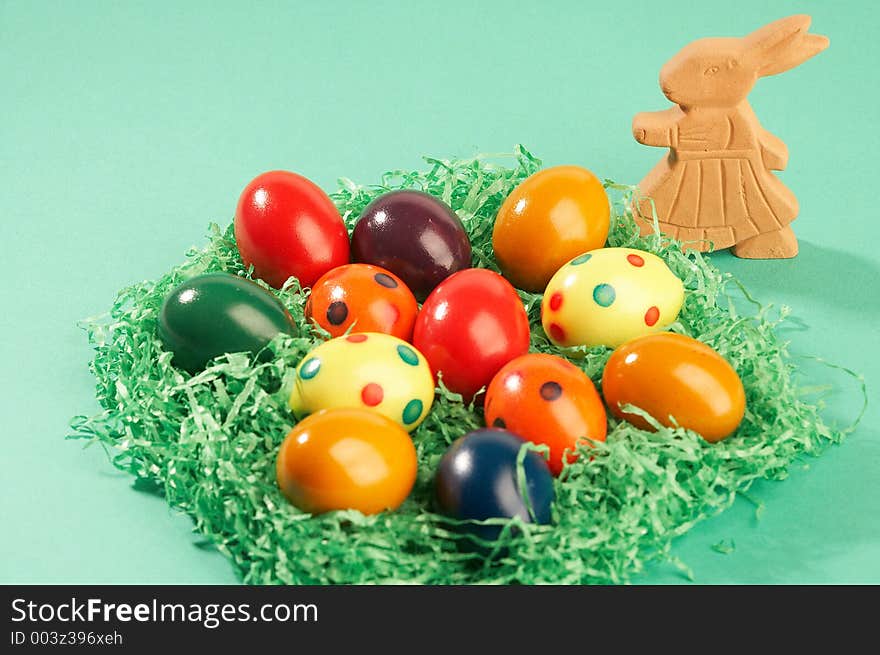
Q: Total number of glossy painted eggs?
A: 12